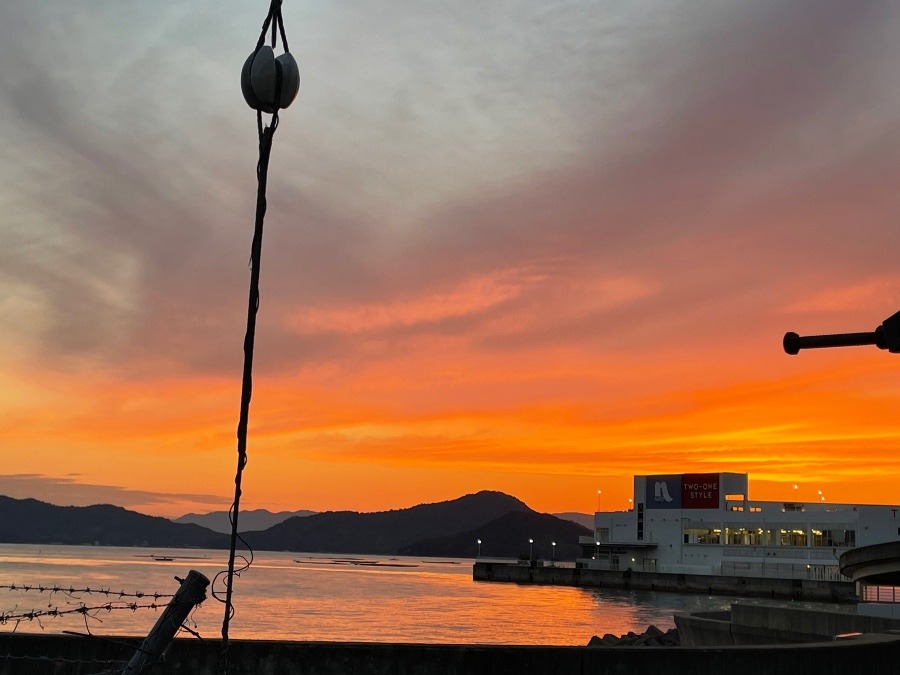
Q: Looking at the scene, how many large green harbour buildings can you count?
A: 0